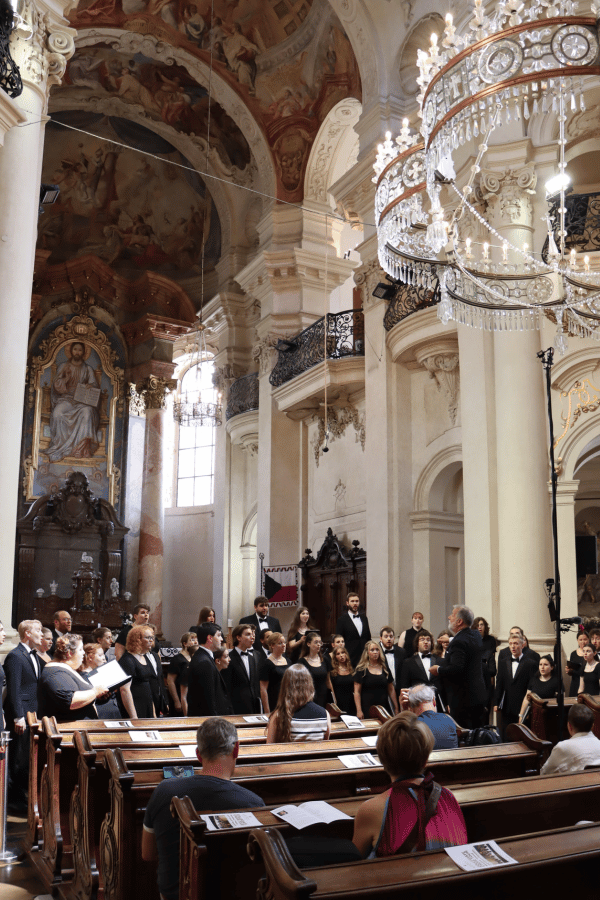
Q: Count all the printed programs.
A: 10